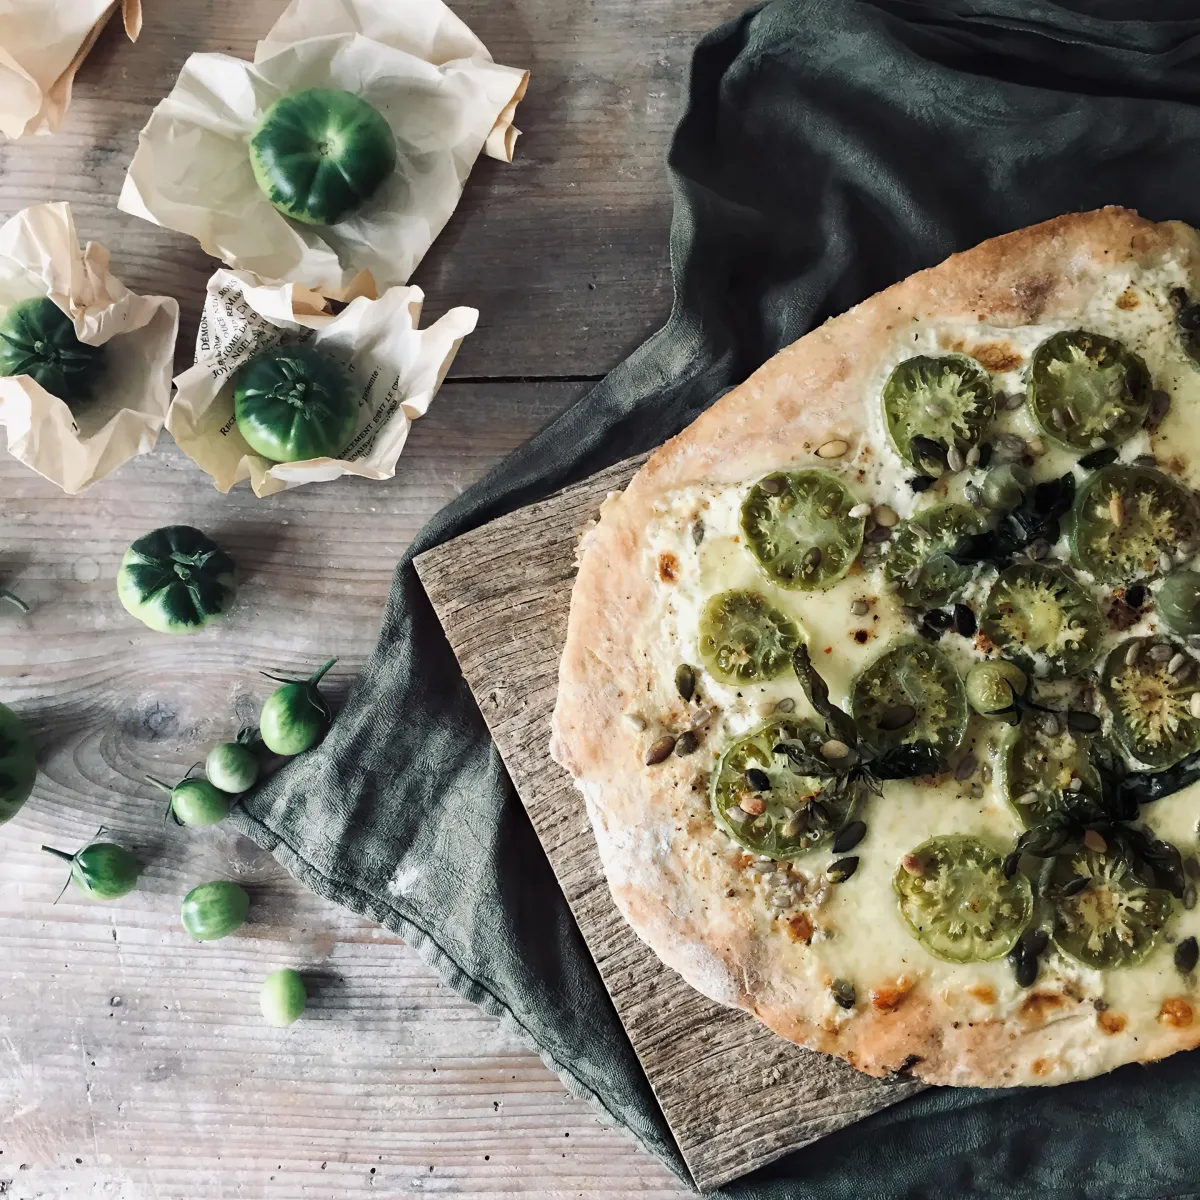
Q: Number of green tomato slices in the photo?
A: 13